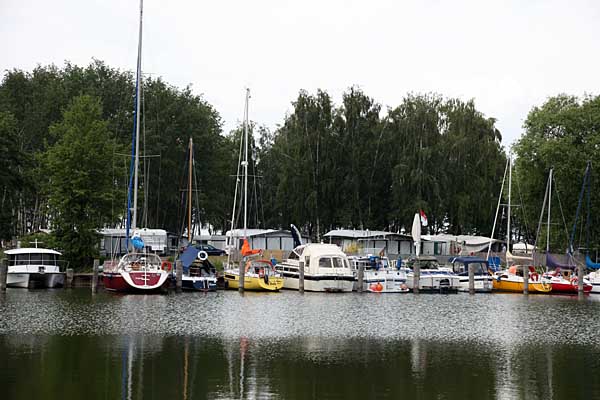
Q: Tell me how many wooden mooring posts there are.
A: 11